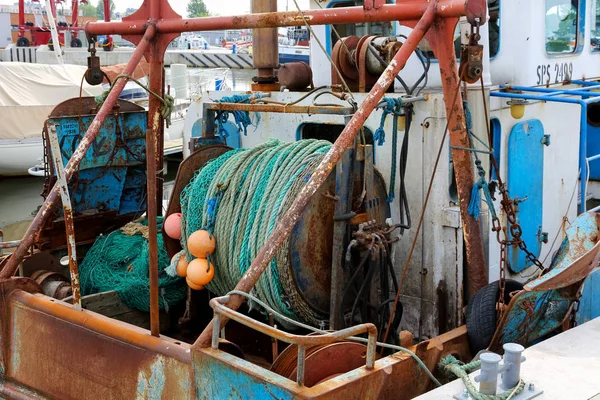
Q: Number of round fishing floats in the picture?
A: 5